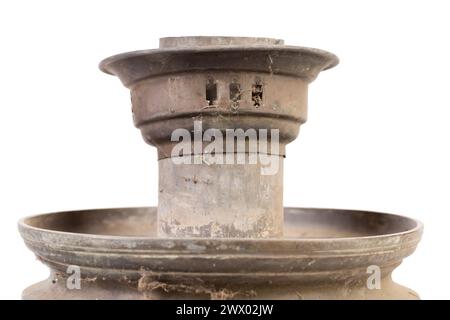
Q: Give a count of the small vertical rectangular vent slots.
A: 3